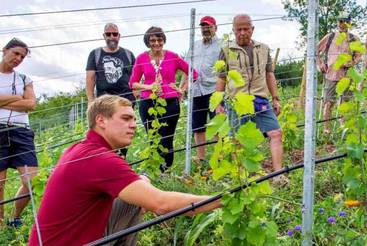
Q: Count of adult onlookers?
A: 6